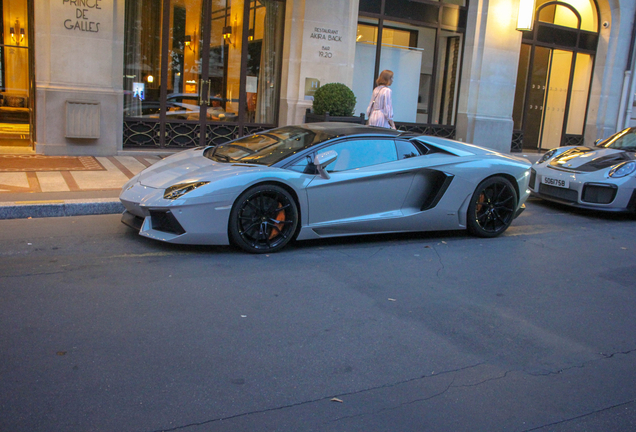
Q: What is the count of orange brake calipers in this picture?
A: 2